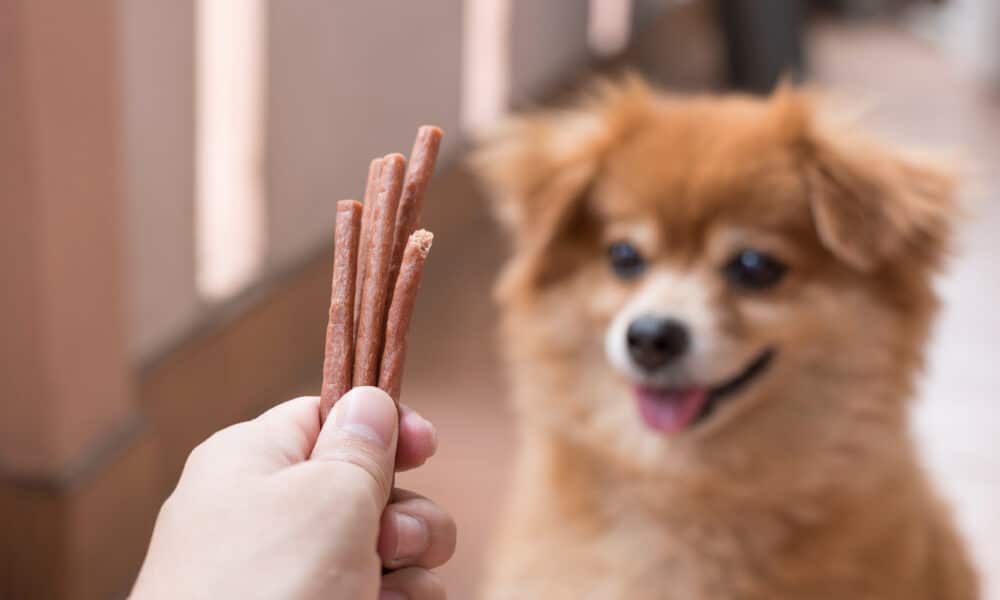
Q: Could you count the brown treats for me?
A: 5